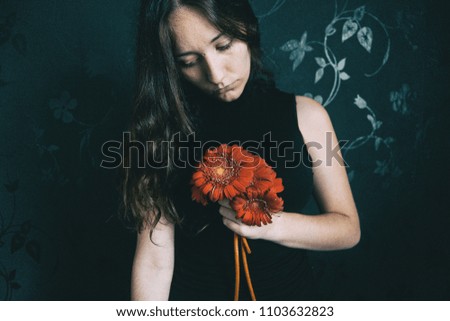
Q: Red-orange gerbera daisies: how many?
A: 3